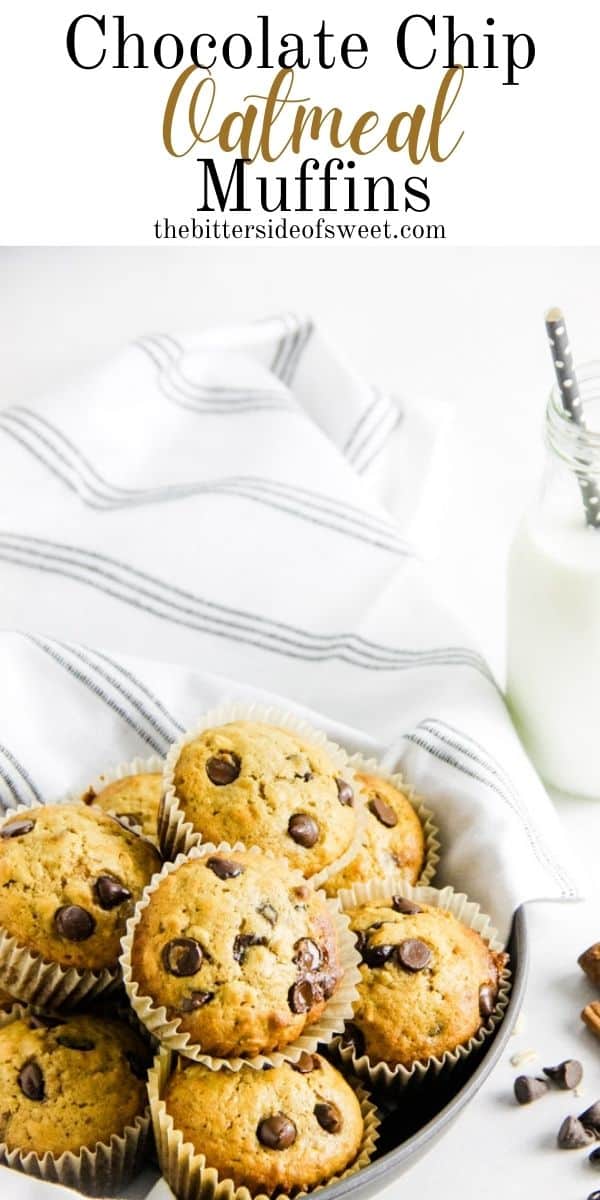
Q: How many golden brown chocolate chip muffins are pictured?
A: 8